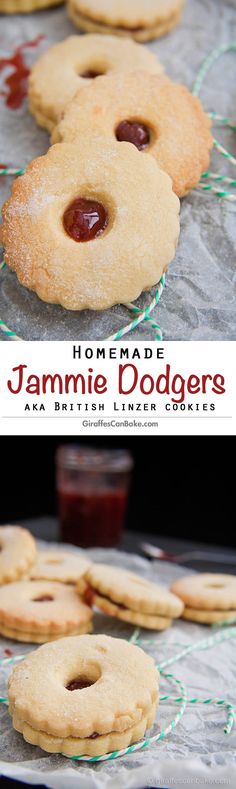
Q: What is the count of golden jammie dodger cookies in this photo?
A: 11